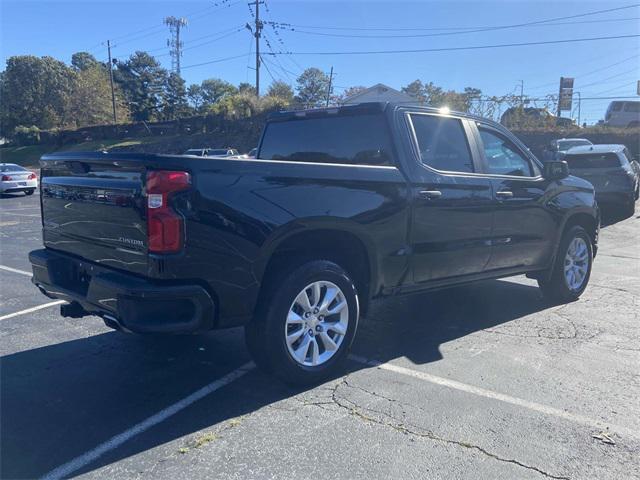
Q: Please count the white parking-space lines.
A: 4